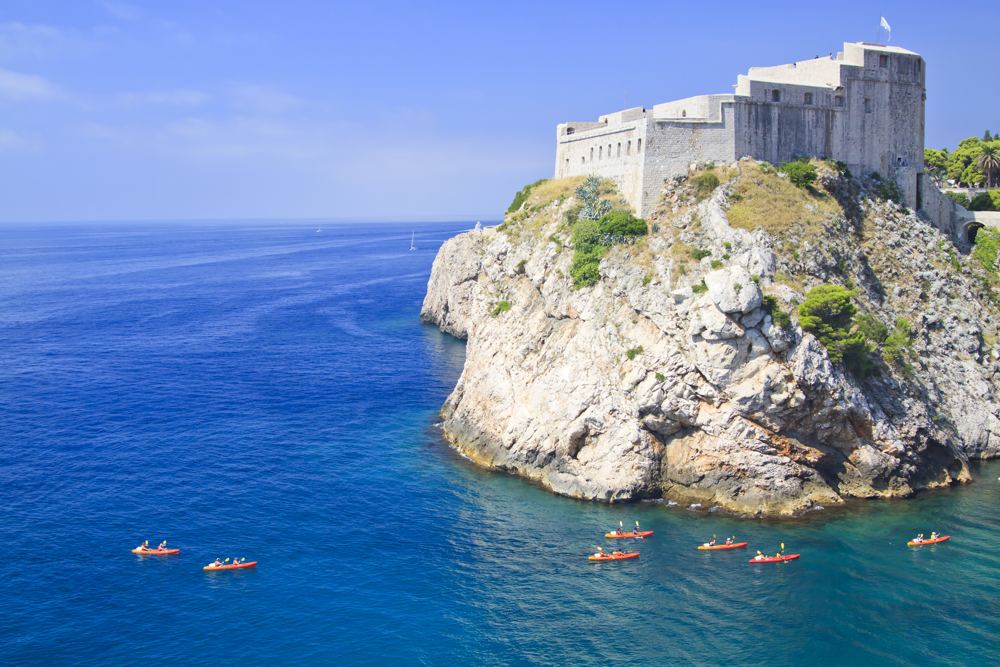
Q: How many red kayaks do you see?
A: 7